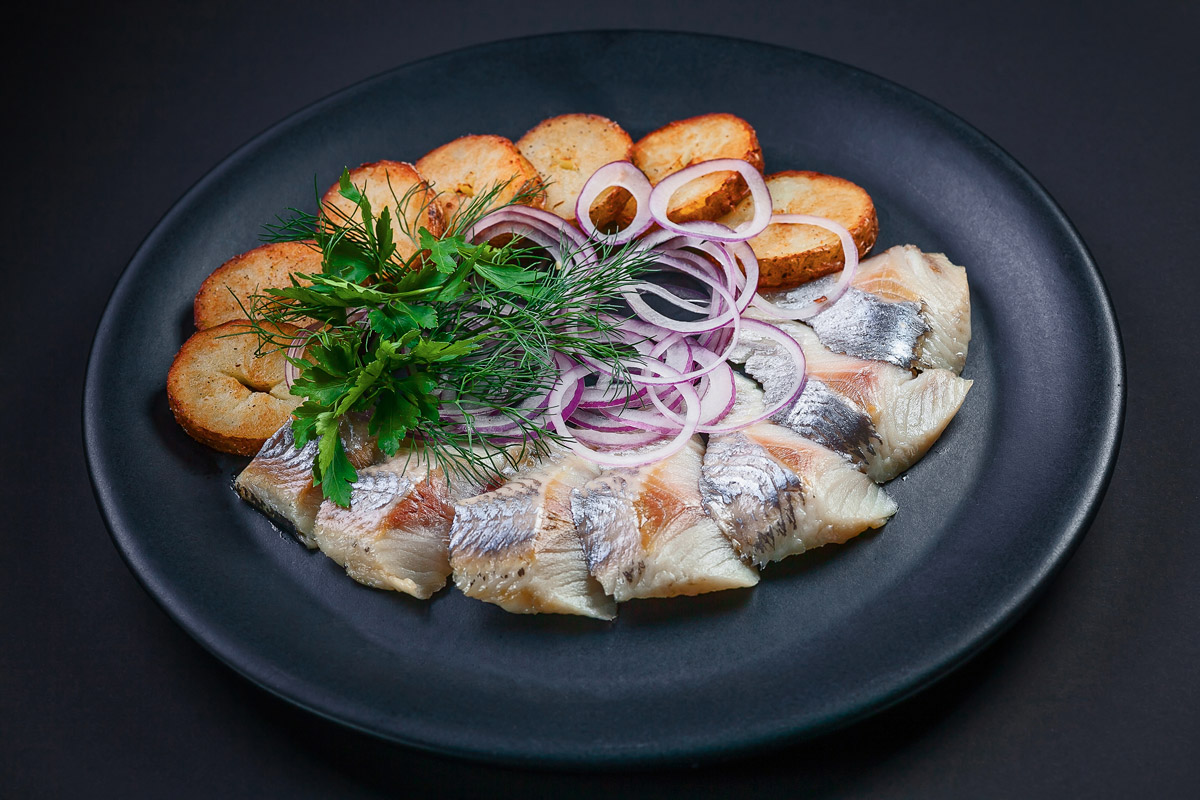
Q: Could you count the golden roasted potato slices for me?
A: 7